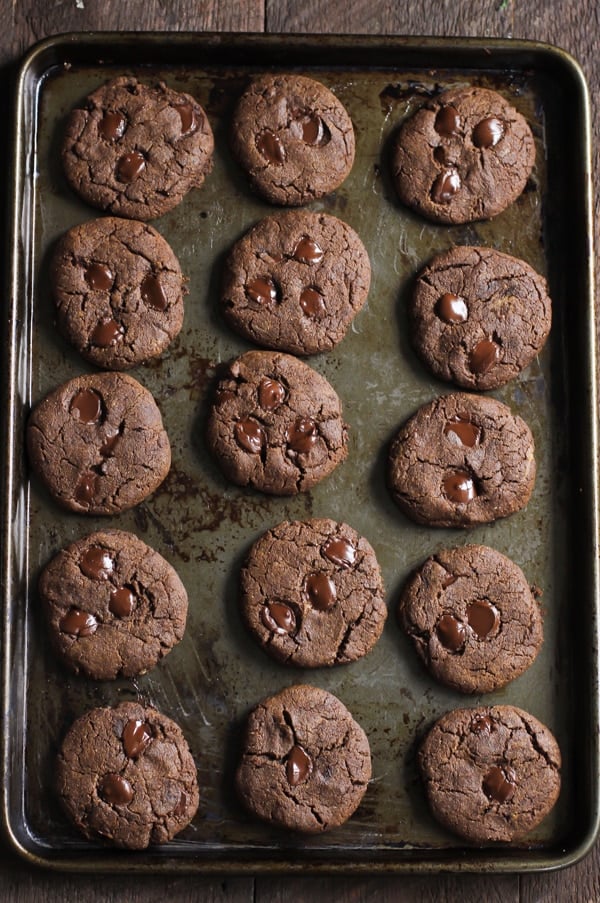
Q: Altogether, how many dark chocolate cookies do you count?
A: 15